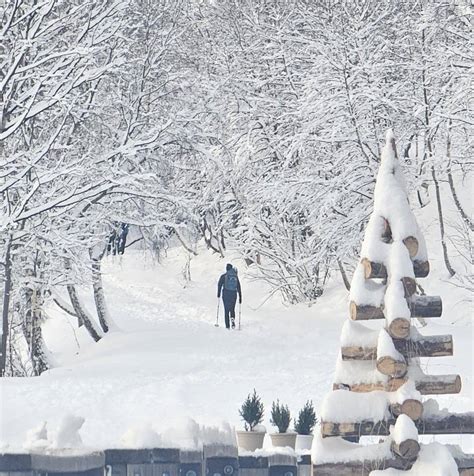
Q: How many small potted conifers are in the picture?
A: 3